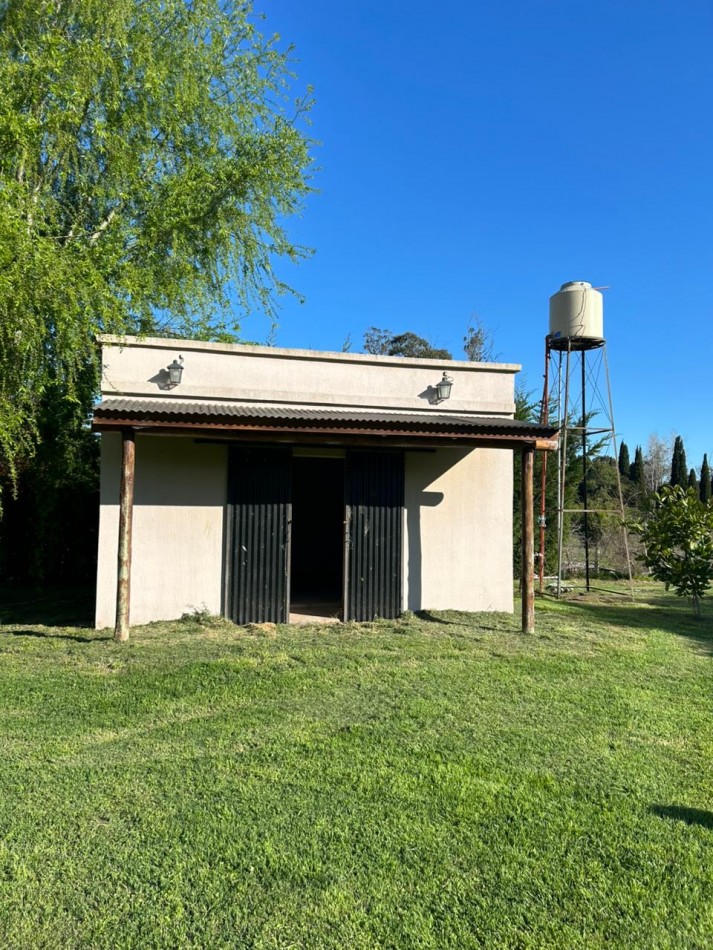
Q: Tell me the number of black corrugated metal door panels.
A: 2